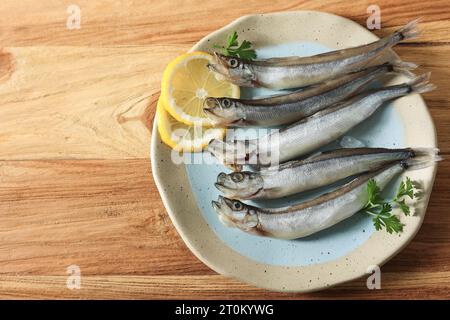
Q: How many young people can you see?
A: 0